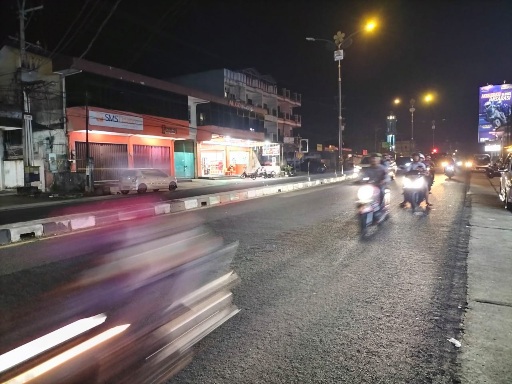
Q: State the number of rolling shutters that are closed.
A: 2